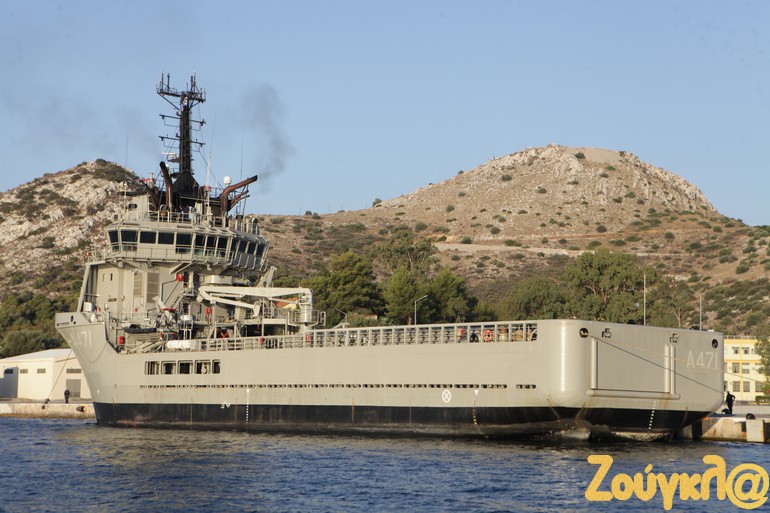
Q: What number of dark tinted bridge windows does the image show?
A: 12